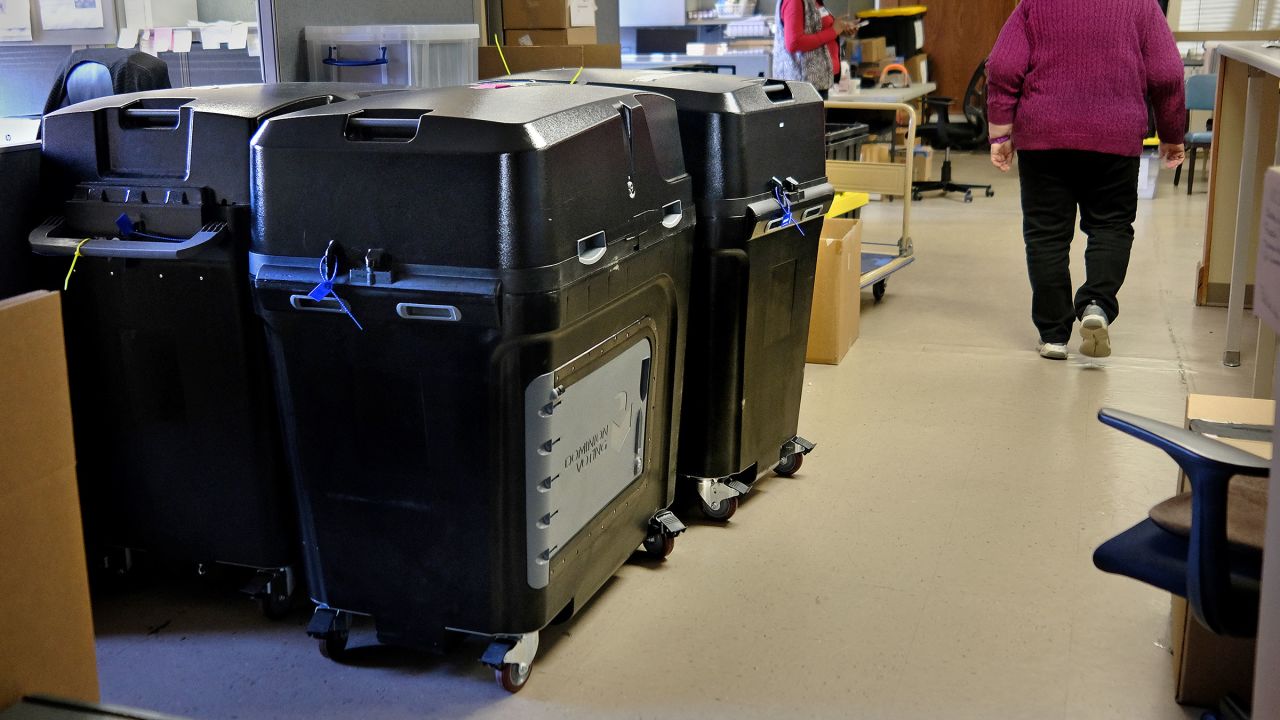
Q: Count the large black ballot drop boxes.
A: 3